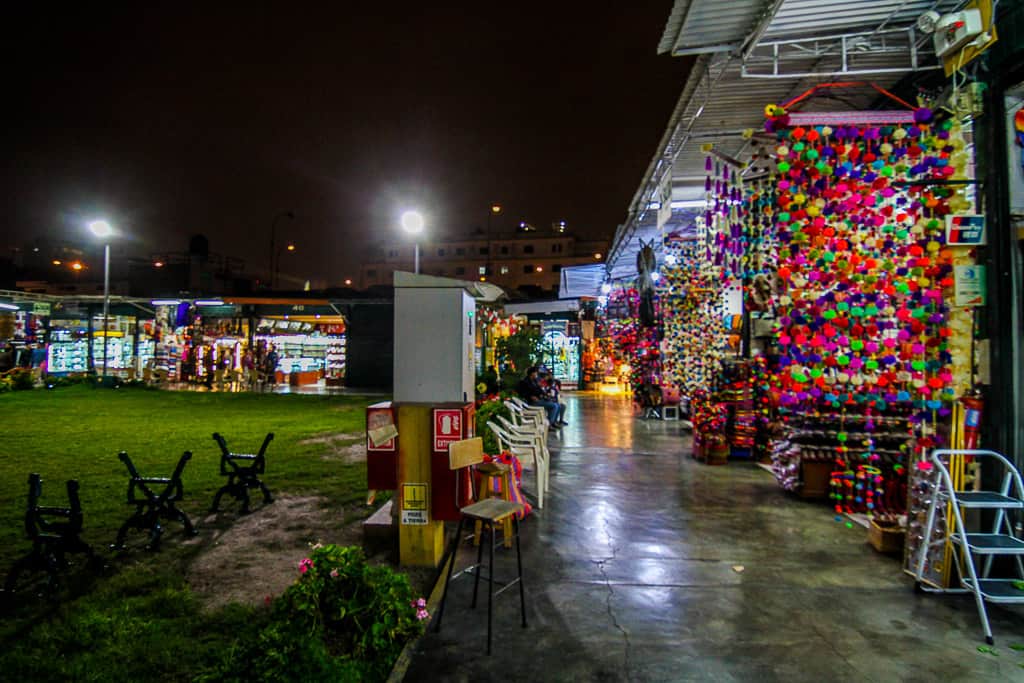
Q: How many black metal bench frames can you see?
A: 3